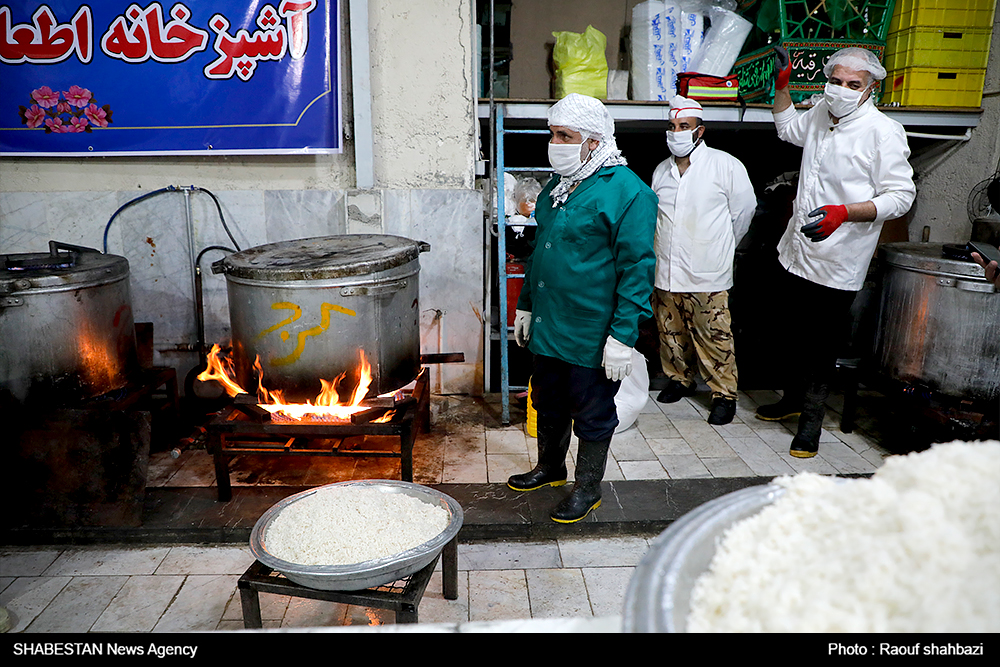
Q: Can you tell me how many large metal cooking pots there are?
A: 3